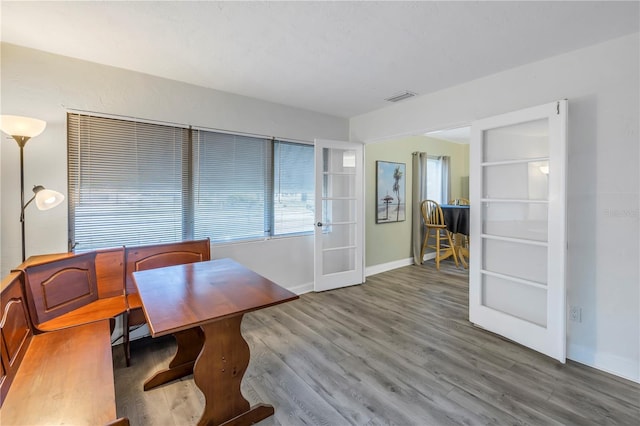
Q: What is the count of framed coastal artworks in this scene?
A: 1